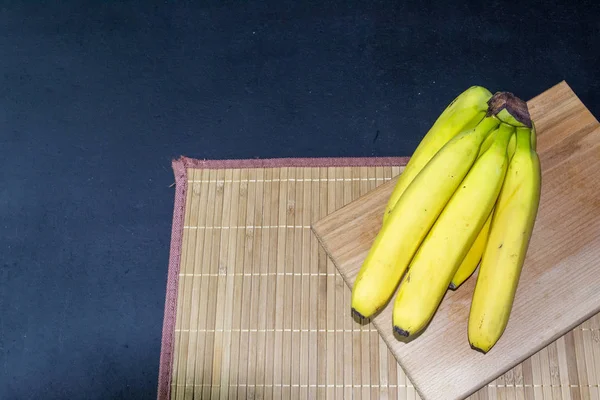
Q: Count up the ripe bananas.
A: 5